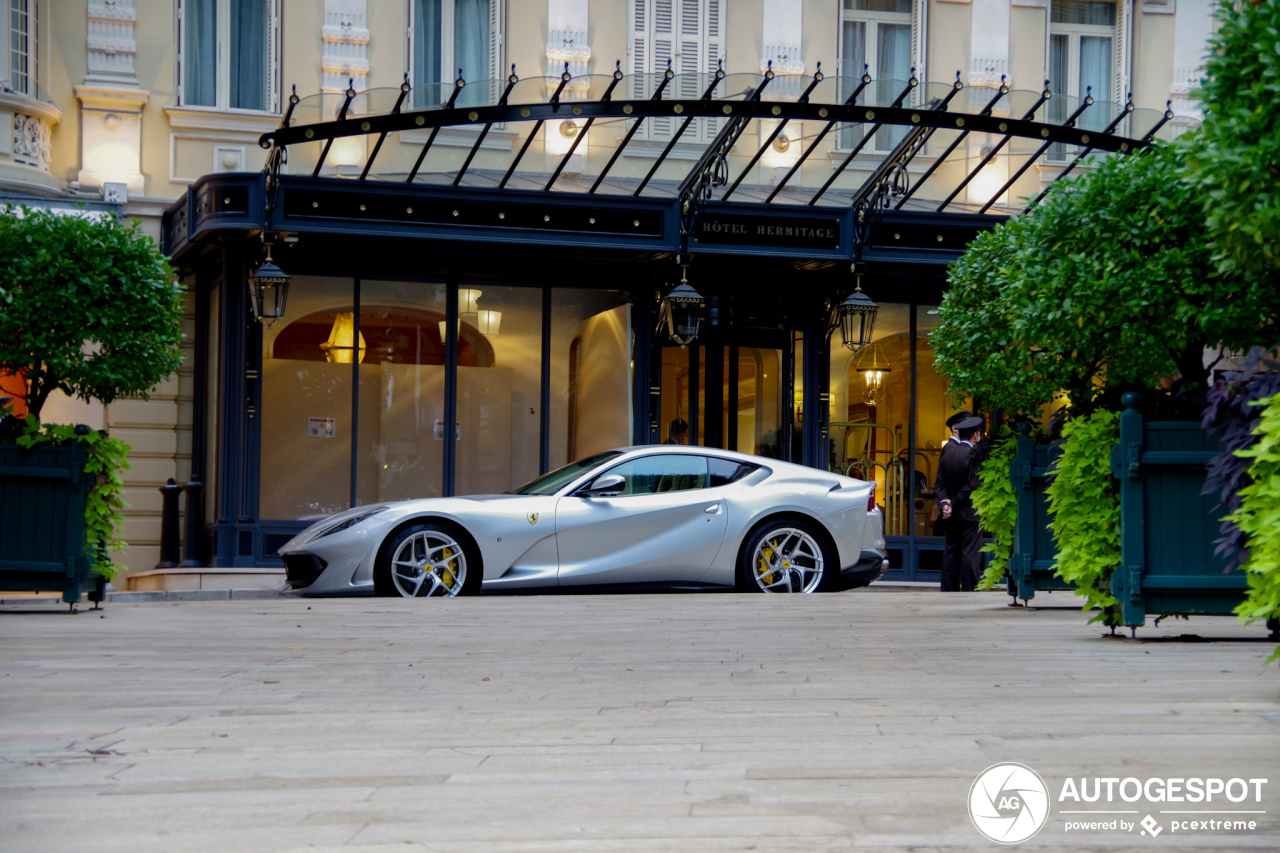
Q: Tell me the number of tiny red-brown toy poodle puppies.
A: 0